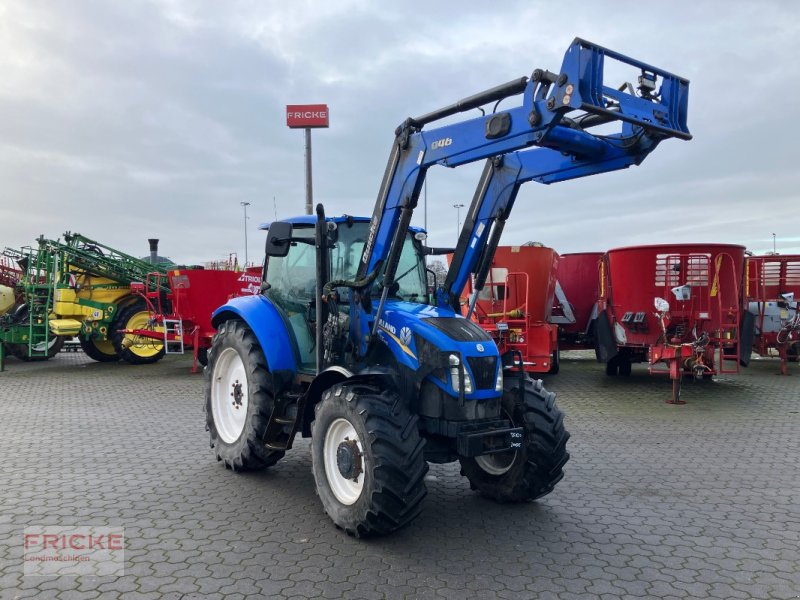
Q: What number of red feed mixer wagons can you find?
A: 5